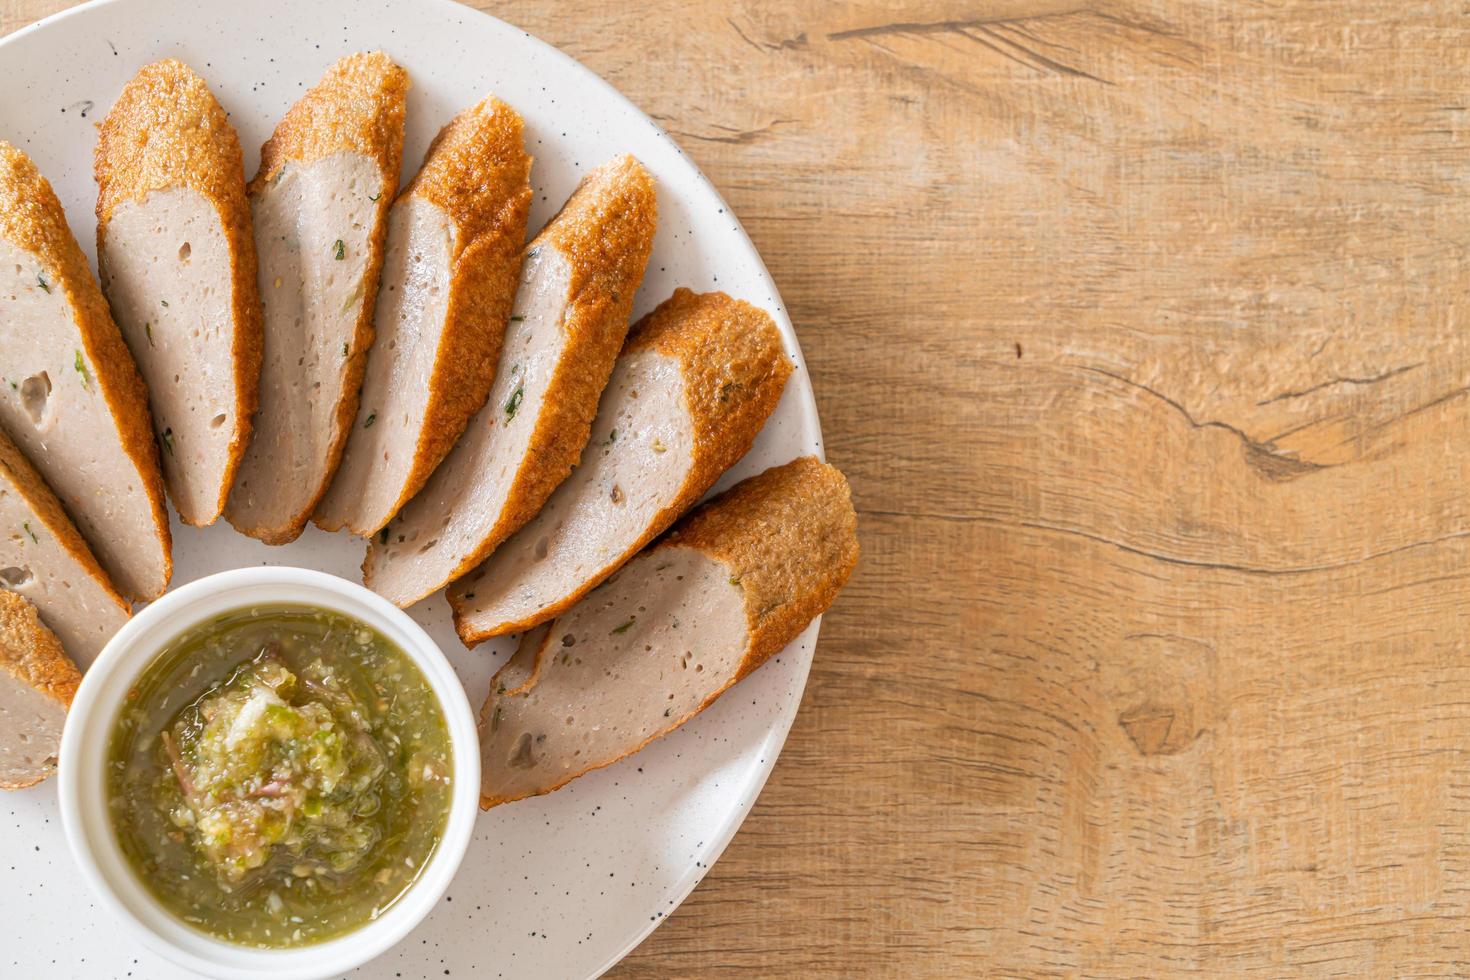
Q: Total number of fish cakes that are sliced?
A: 9